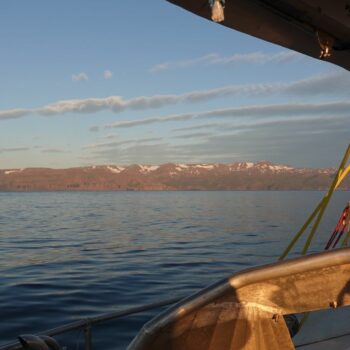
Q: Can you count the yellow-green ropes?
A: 2